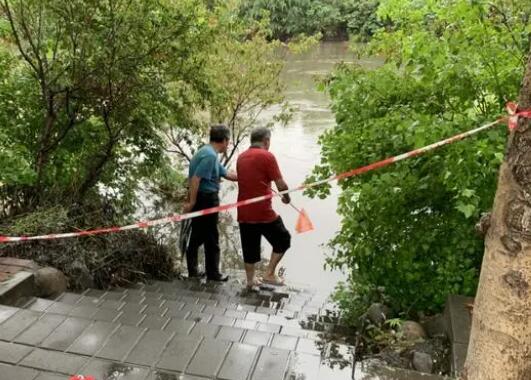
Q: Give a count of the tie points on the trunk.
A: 1